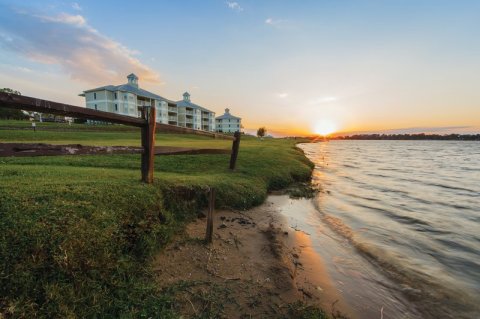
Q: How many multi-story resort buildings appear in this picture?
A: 3